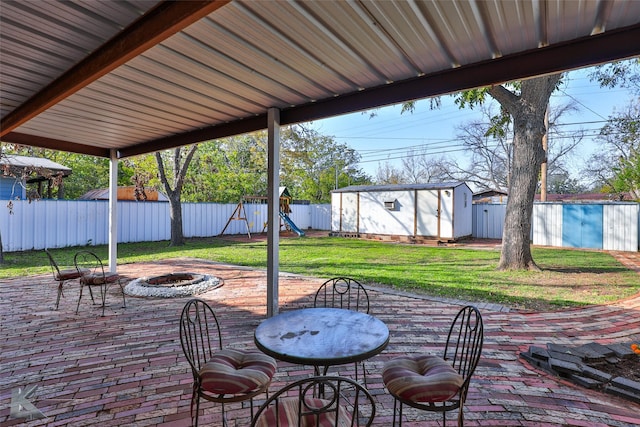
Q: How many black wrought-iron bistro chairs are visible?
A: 6